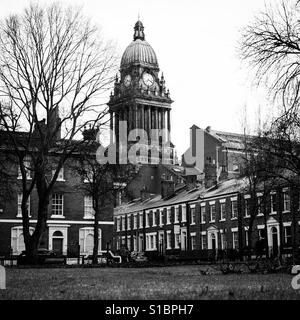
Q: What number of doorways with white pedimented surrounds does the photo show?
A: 2